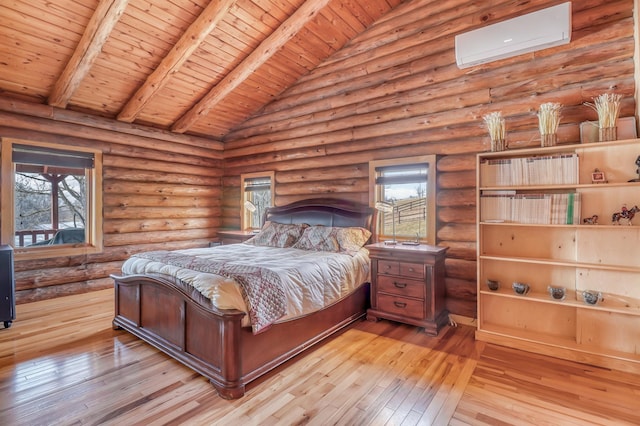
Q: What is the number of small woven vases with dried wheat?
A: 3